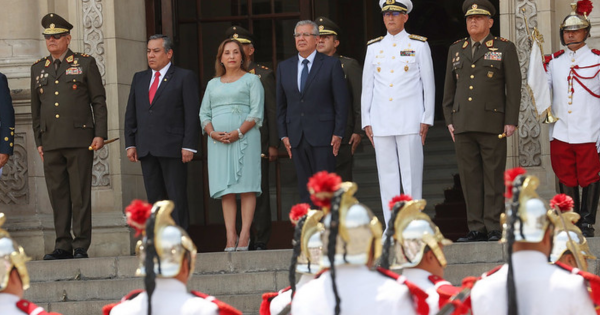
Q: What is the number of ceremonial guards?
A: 8